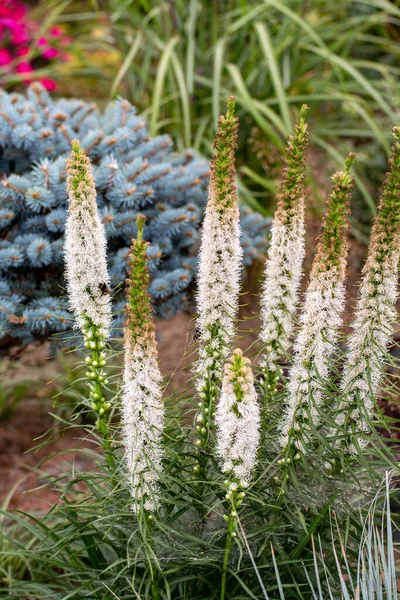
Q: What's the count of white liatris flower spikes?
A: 7